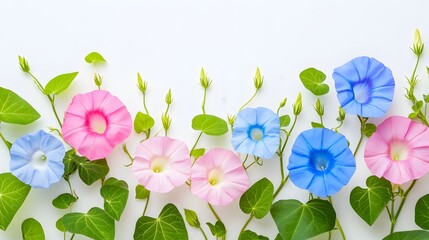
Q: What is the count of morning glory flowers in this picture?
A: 8